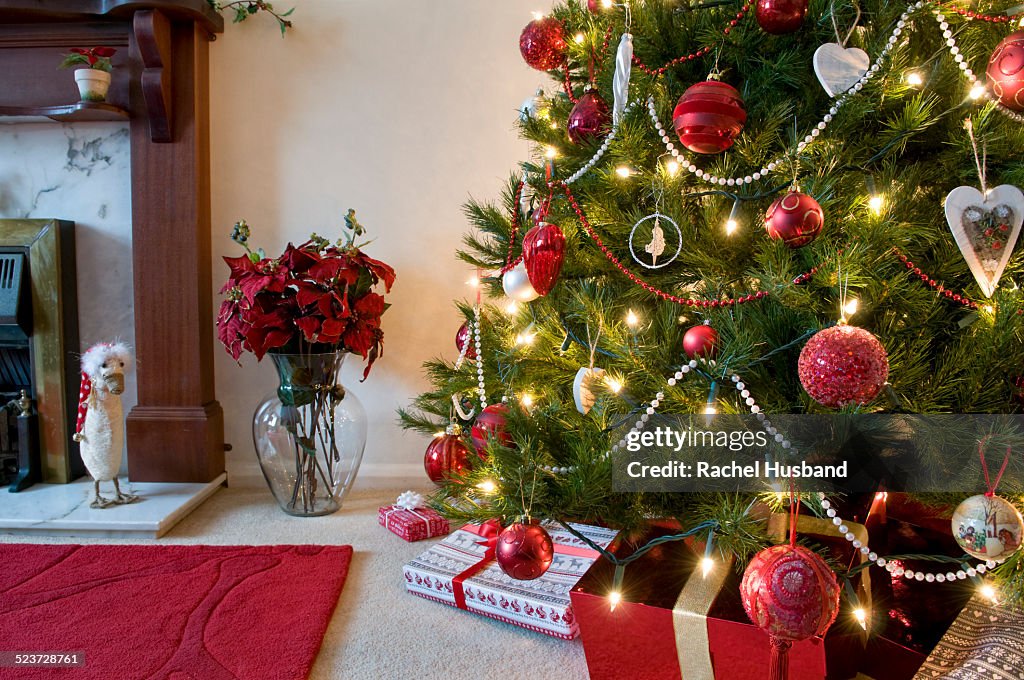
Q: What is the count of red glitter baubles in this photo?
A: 2